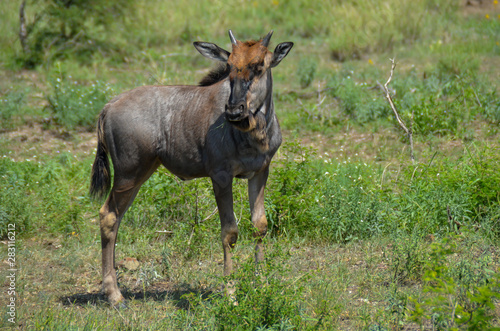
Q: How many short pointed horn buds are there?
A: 2